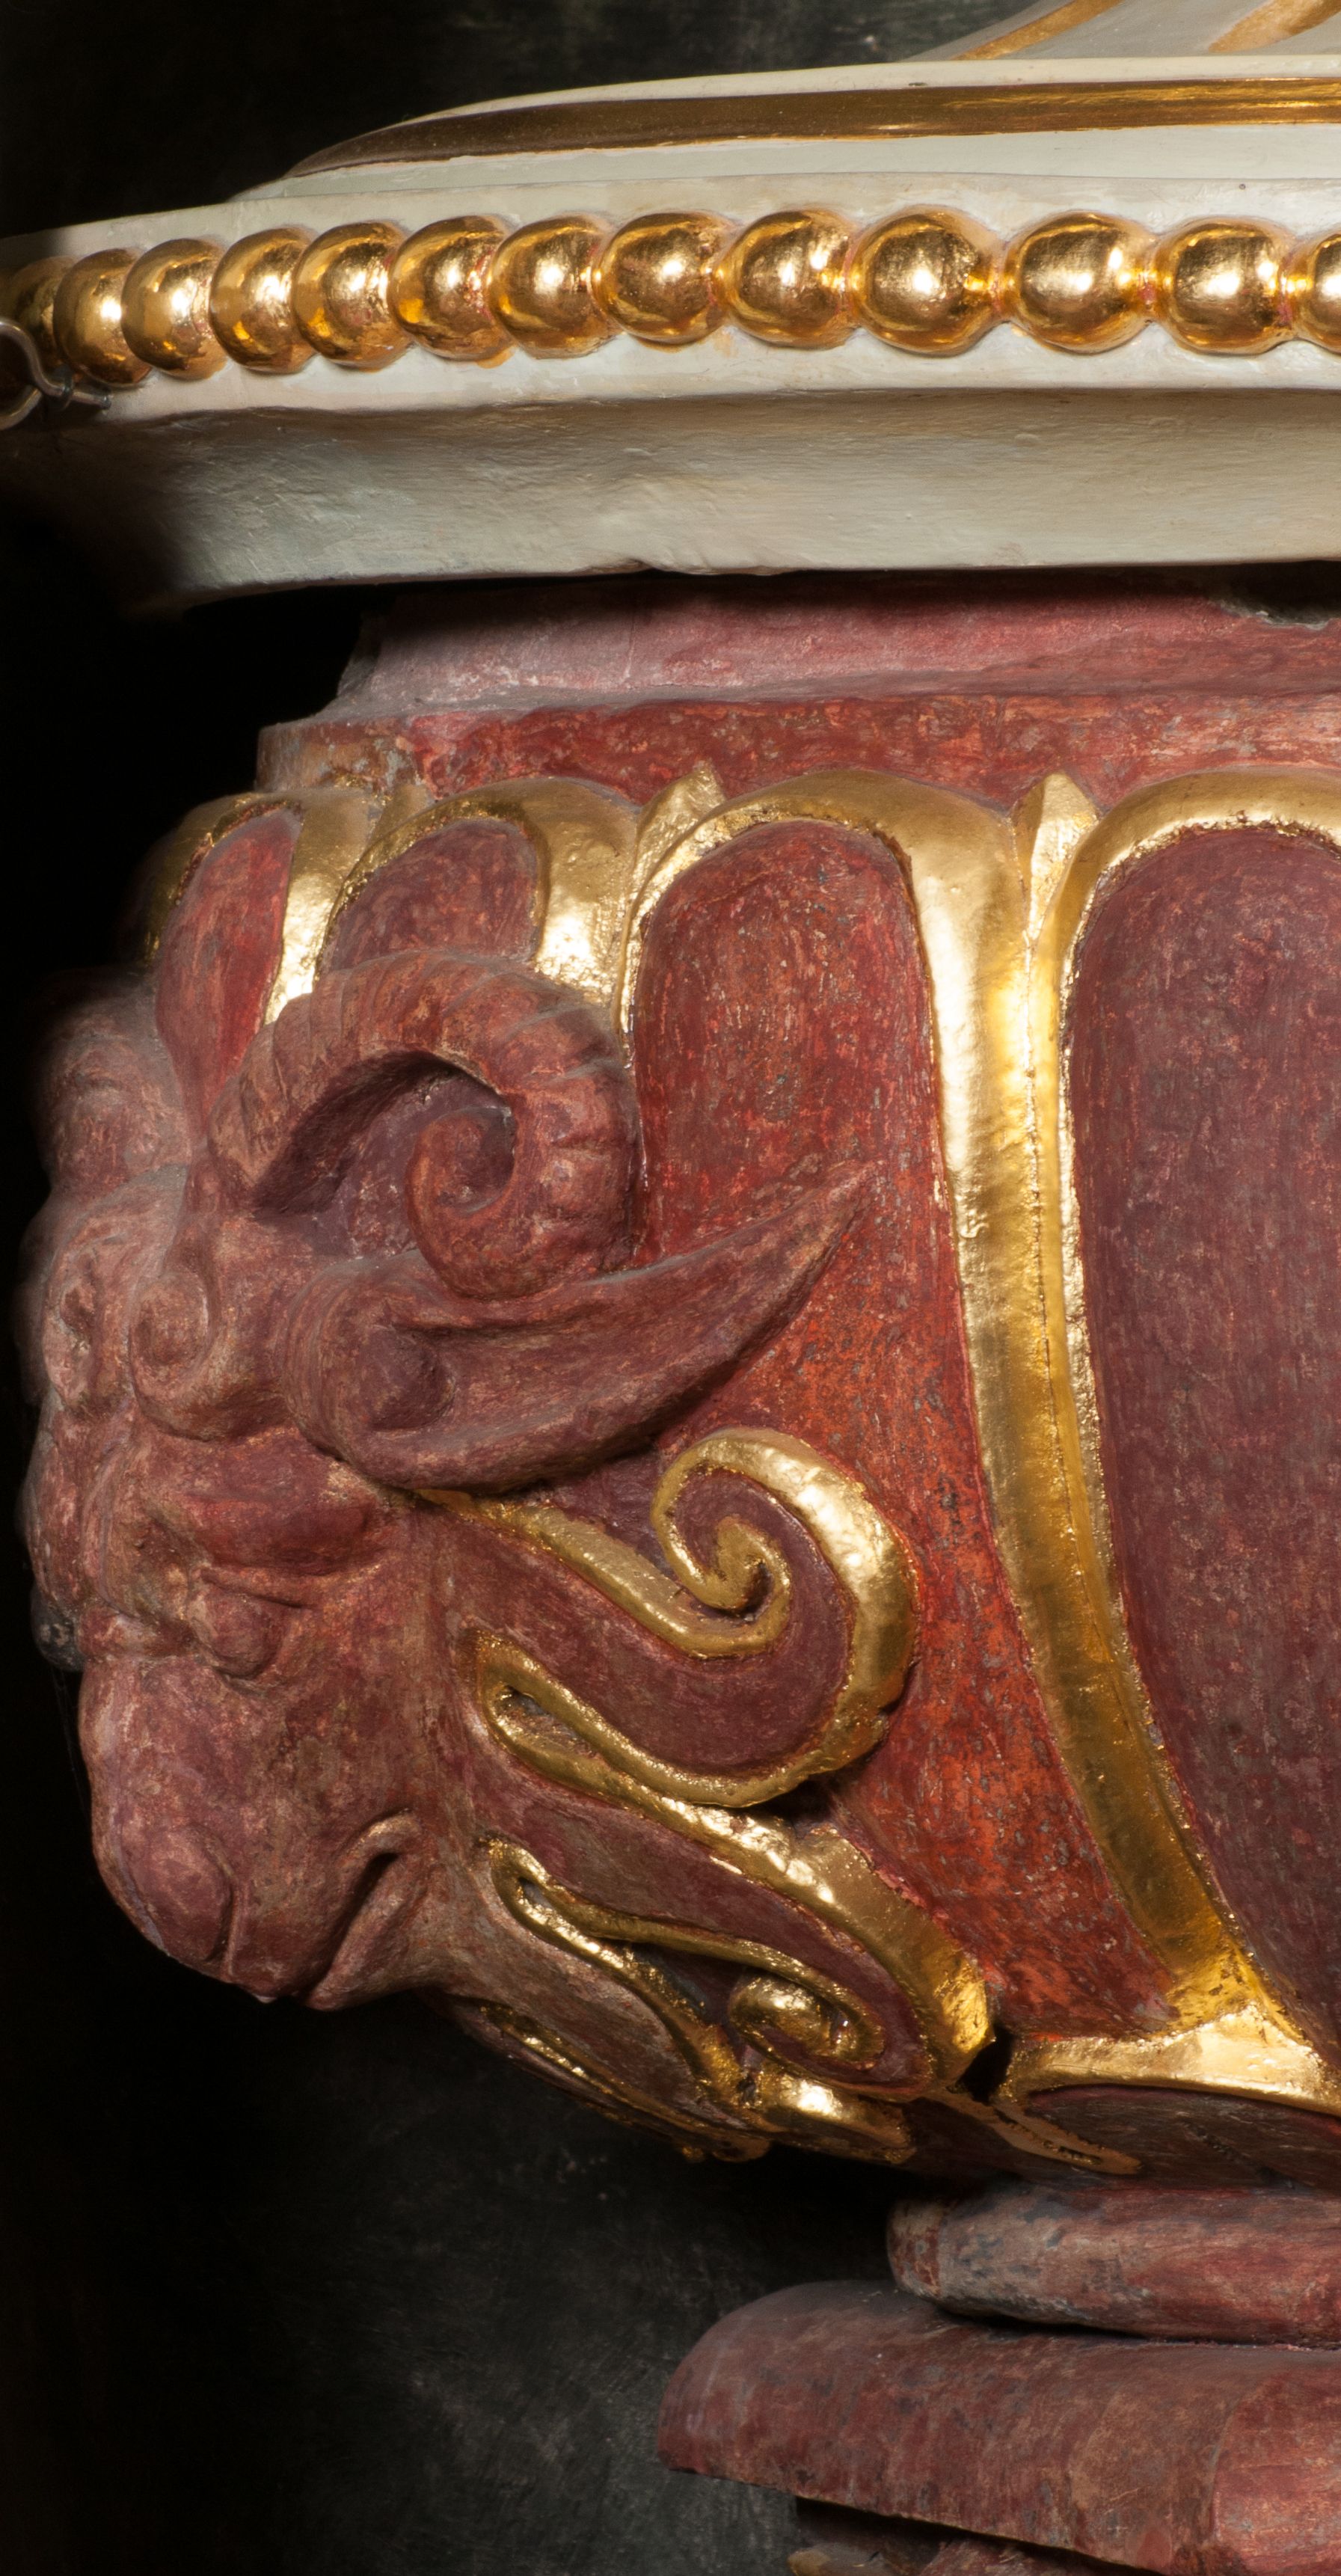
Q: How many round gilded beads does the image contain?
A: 13